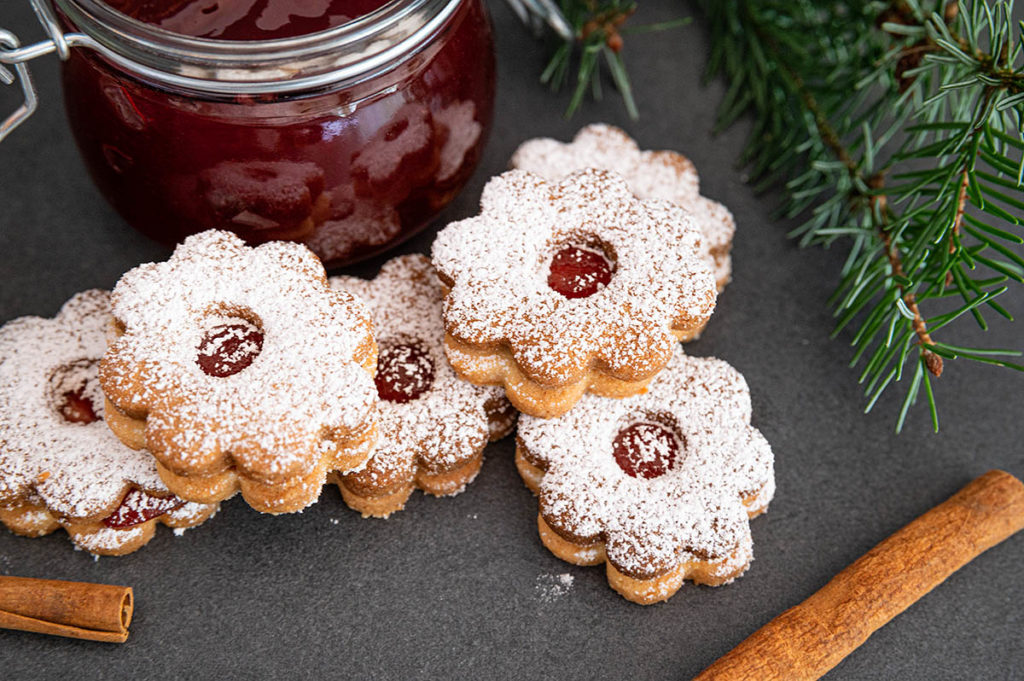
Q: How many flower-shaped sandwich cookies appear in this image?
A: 6